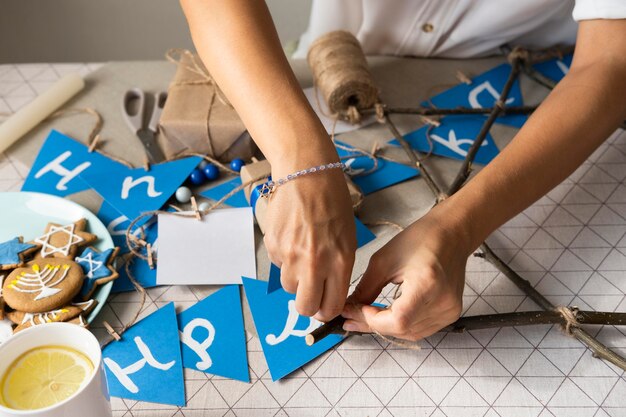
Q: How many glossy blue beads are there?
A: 3